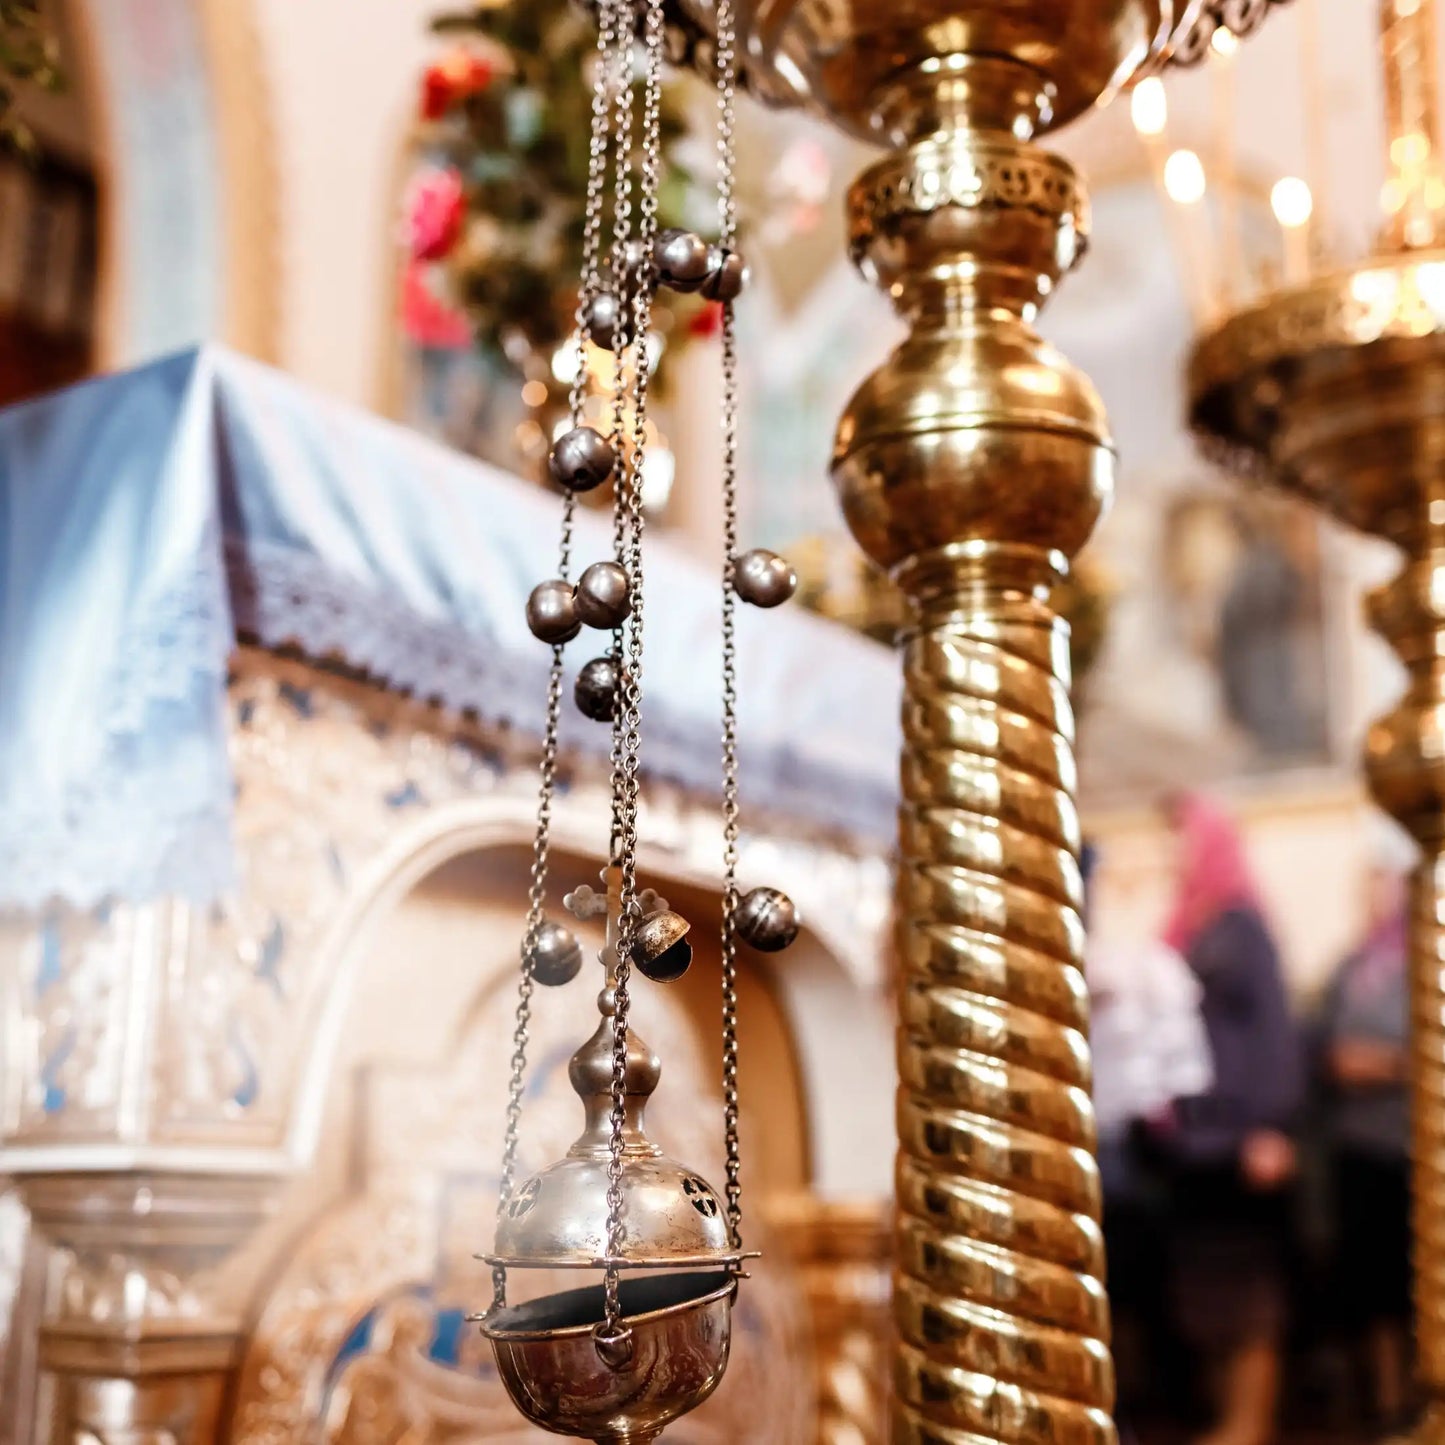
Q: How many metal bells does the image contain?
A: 12